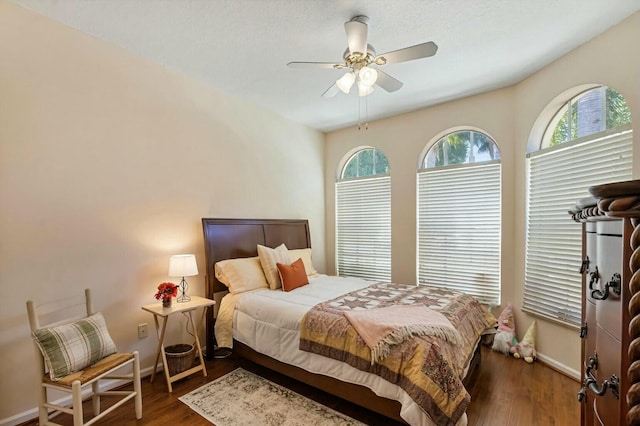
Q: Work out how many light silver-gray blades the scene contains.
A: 5